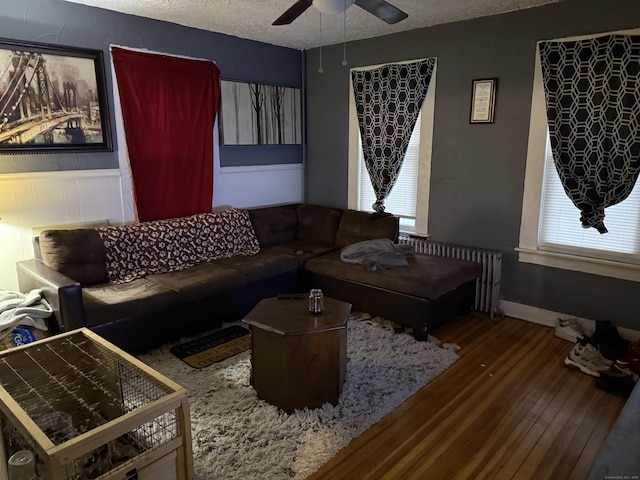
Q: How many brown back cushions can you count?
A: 4